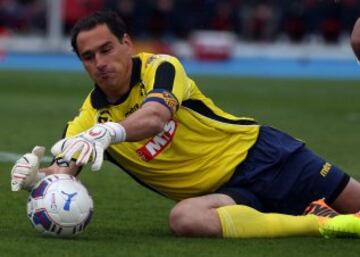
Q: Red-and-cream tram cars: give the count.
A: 0